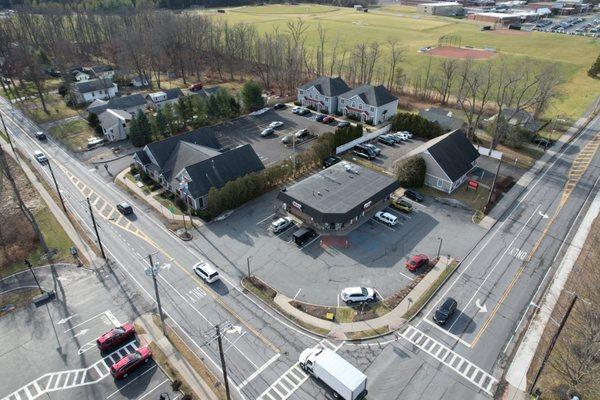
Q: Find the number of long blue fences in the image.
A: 0